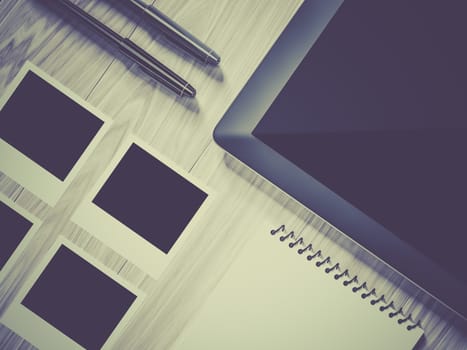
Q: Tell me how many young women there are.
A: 0